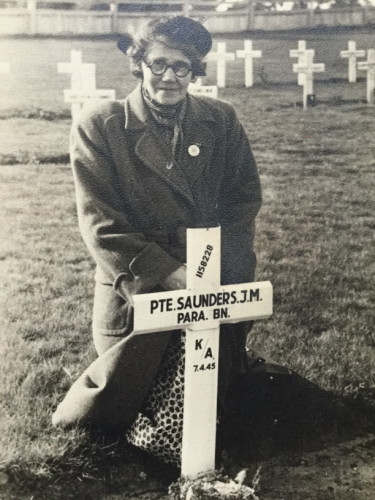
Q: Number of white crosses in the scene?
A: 11